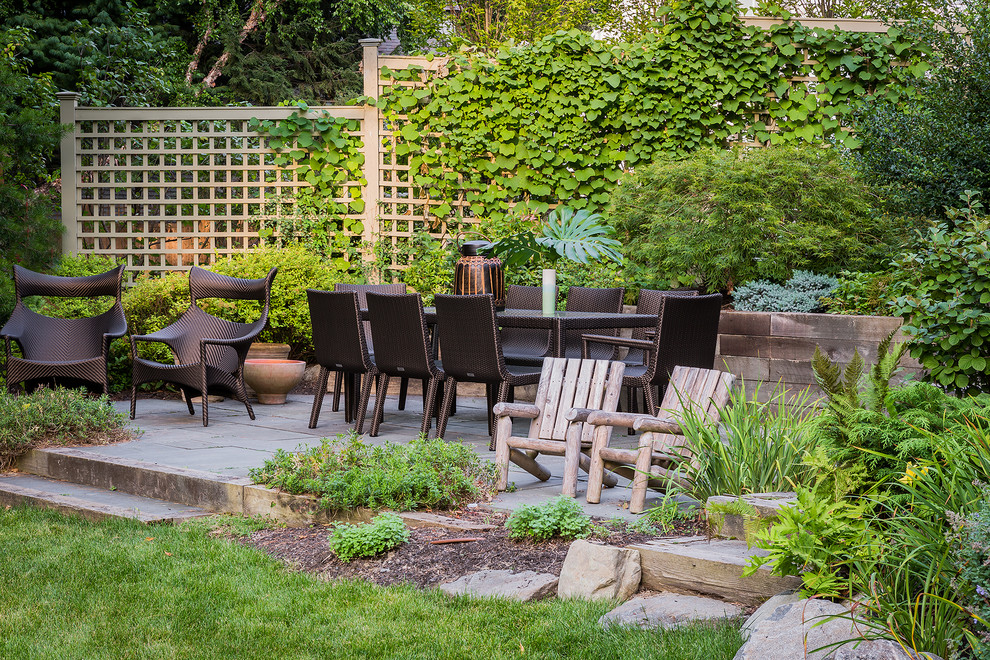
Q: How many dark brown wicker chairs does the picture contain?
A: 10